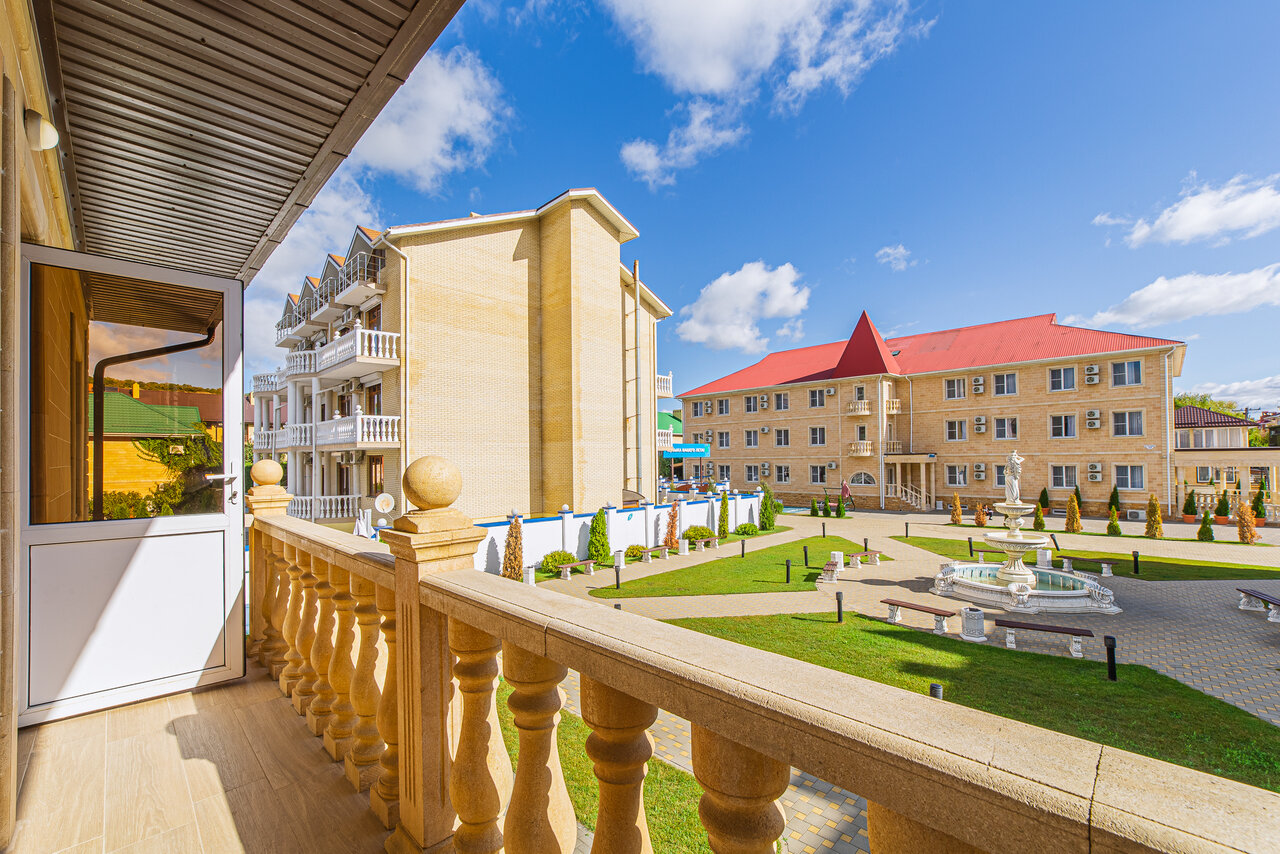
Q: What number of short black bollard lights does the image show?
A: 14